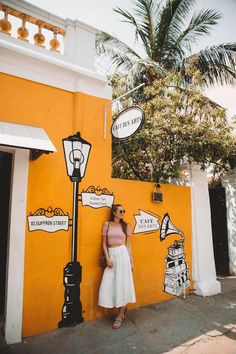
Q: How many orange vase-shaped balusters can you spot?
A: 4